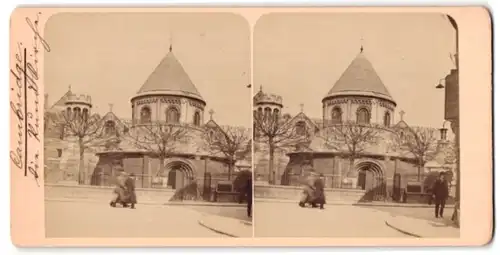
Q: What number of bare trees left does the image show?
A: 3